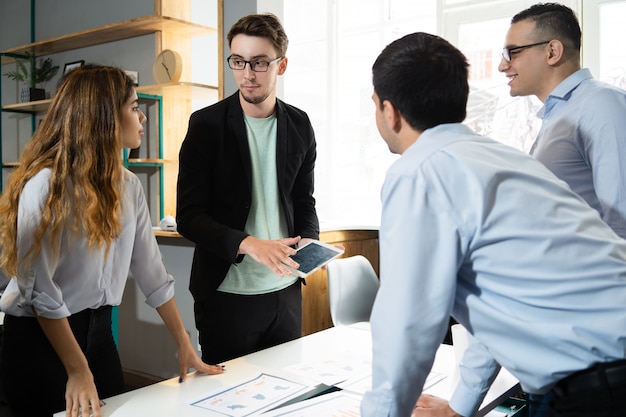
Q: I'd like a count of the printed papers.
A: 4